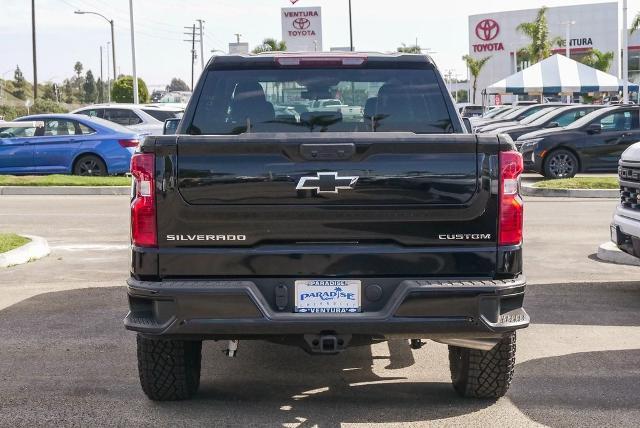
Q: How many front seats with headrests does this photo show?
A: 2